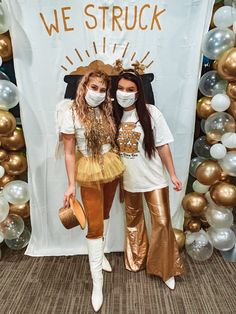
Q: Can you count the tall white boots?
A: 2